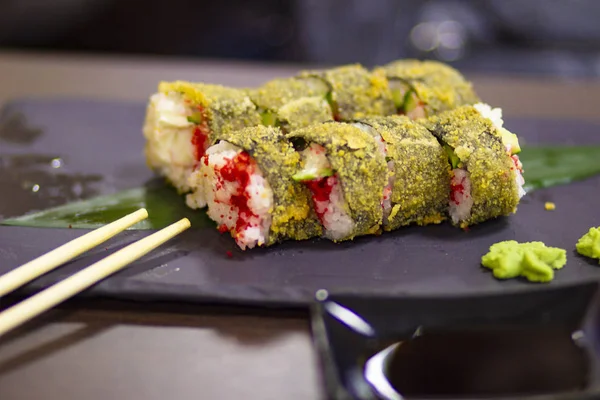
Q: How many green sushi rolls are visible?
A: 8